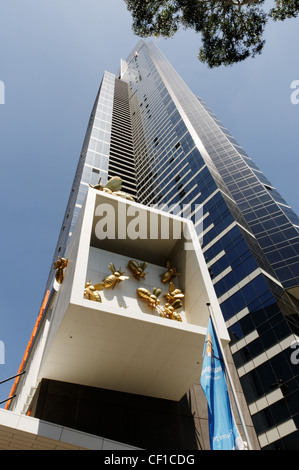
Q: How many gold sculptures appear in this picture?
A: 9